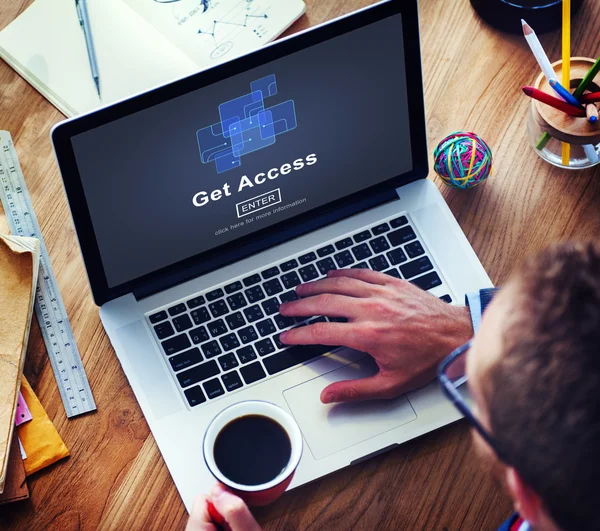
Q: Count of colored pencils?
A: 7